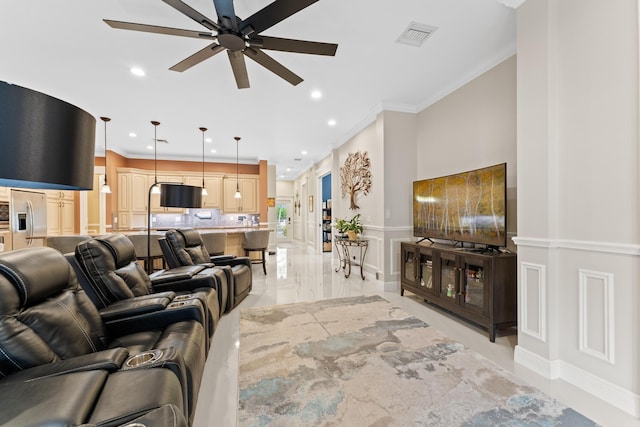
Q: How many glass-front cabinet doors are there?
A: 4